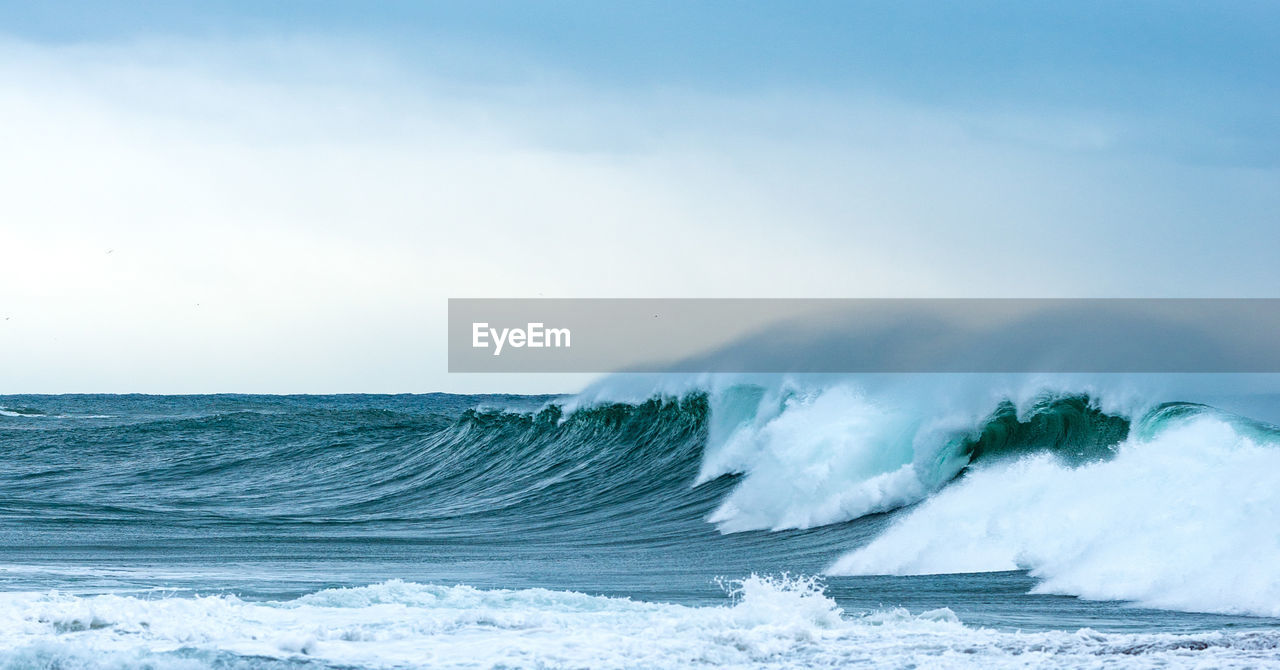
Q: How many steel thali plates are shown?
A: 0